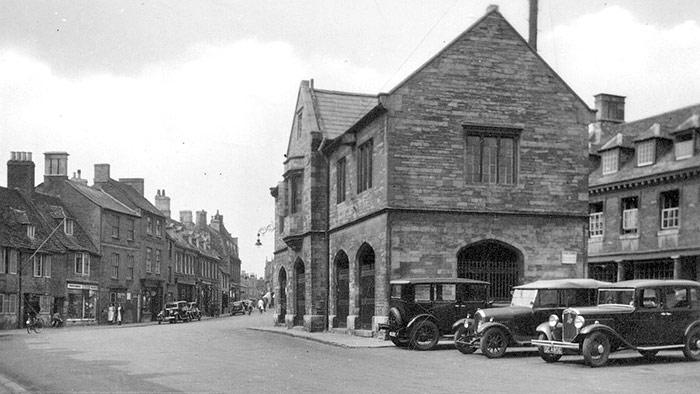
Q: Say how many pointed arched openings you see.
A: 5